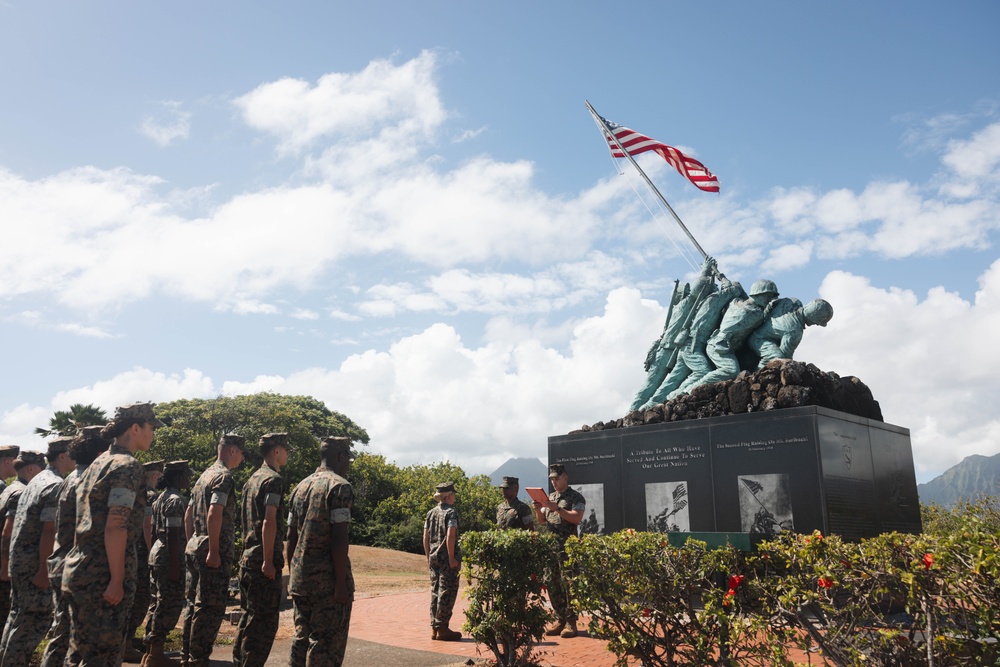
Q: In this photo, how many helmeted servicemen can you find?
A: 2